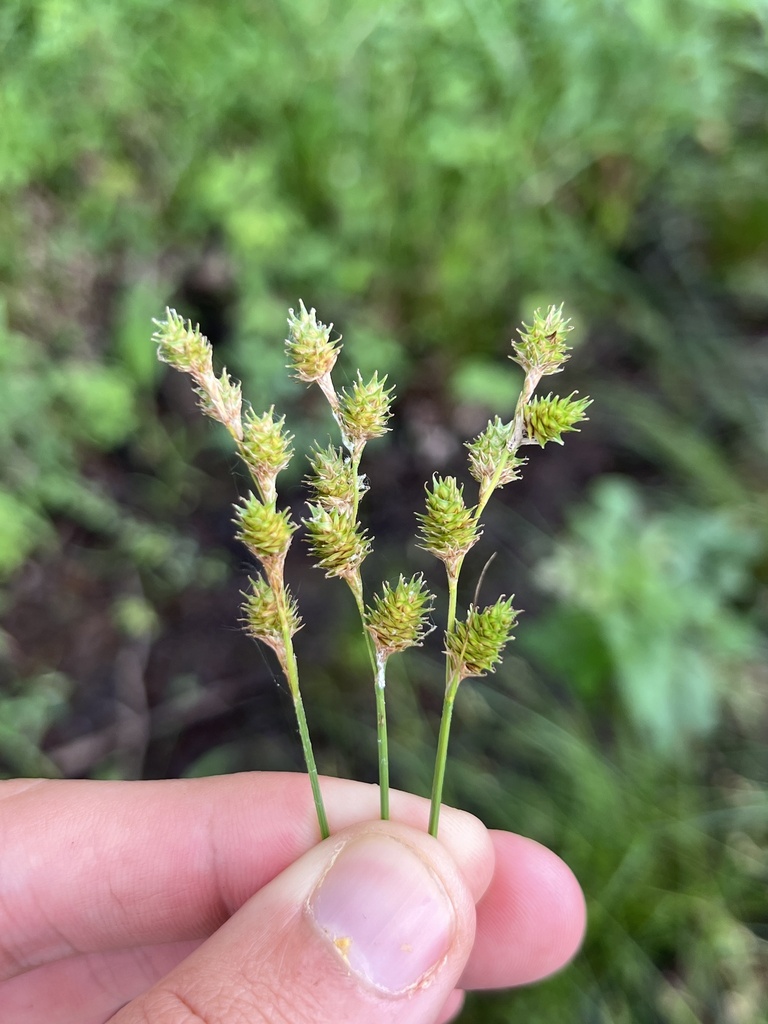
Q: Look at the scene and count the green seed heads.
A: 15